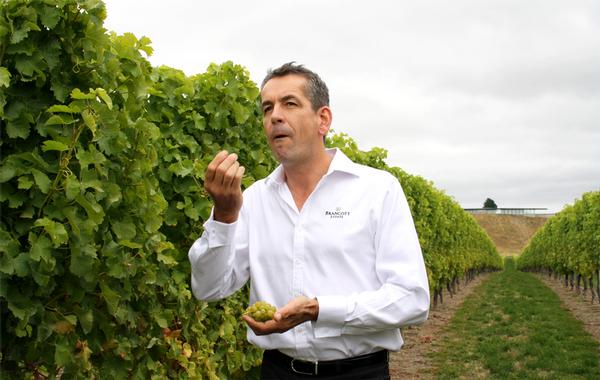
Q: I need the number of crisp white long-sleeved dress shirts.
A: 1